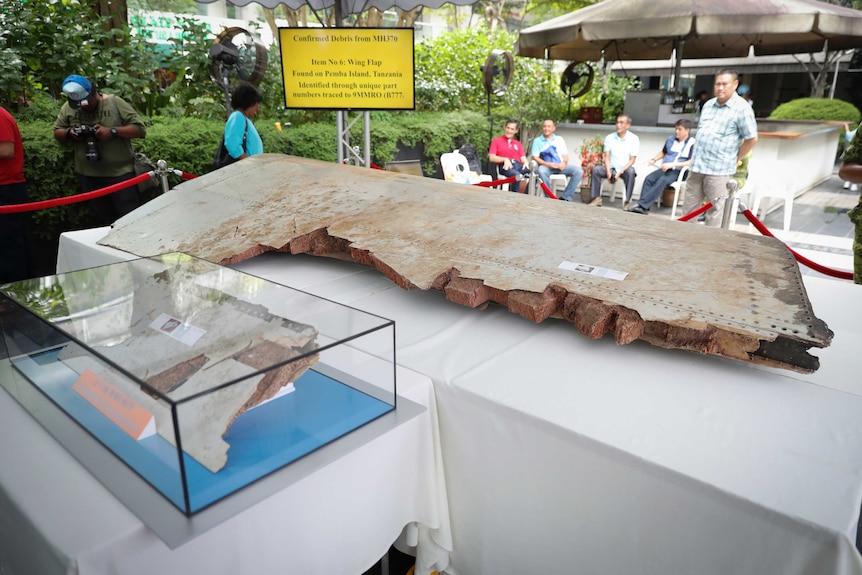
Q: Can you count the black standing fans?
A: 3